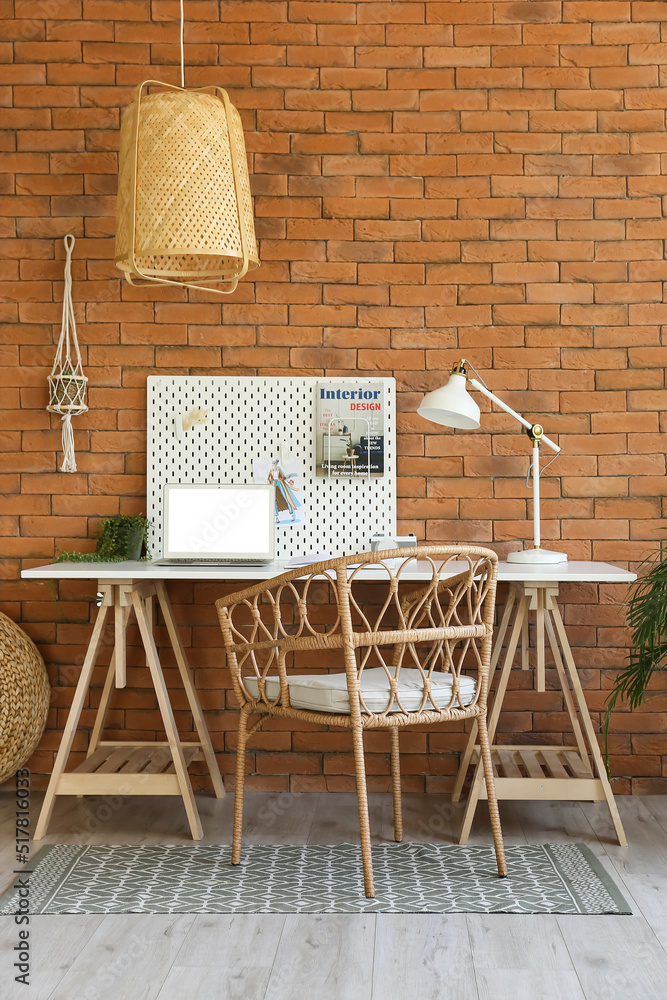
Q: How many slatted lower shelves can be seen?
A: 2